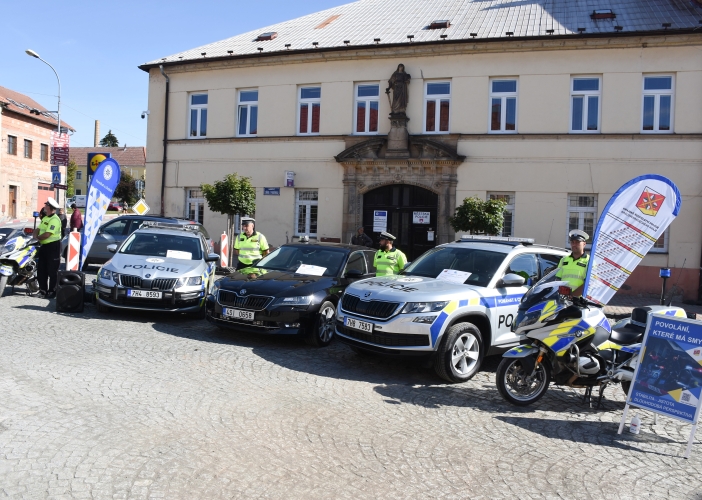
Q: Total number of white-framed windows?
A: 14